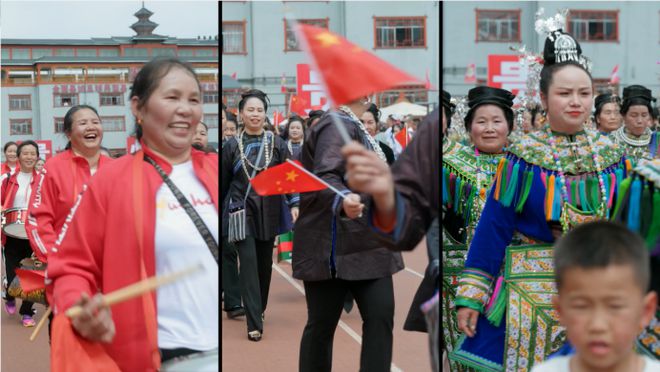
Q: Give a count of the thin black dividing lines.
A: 2